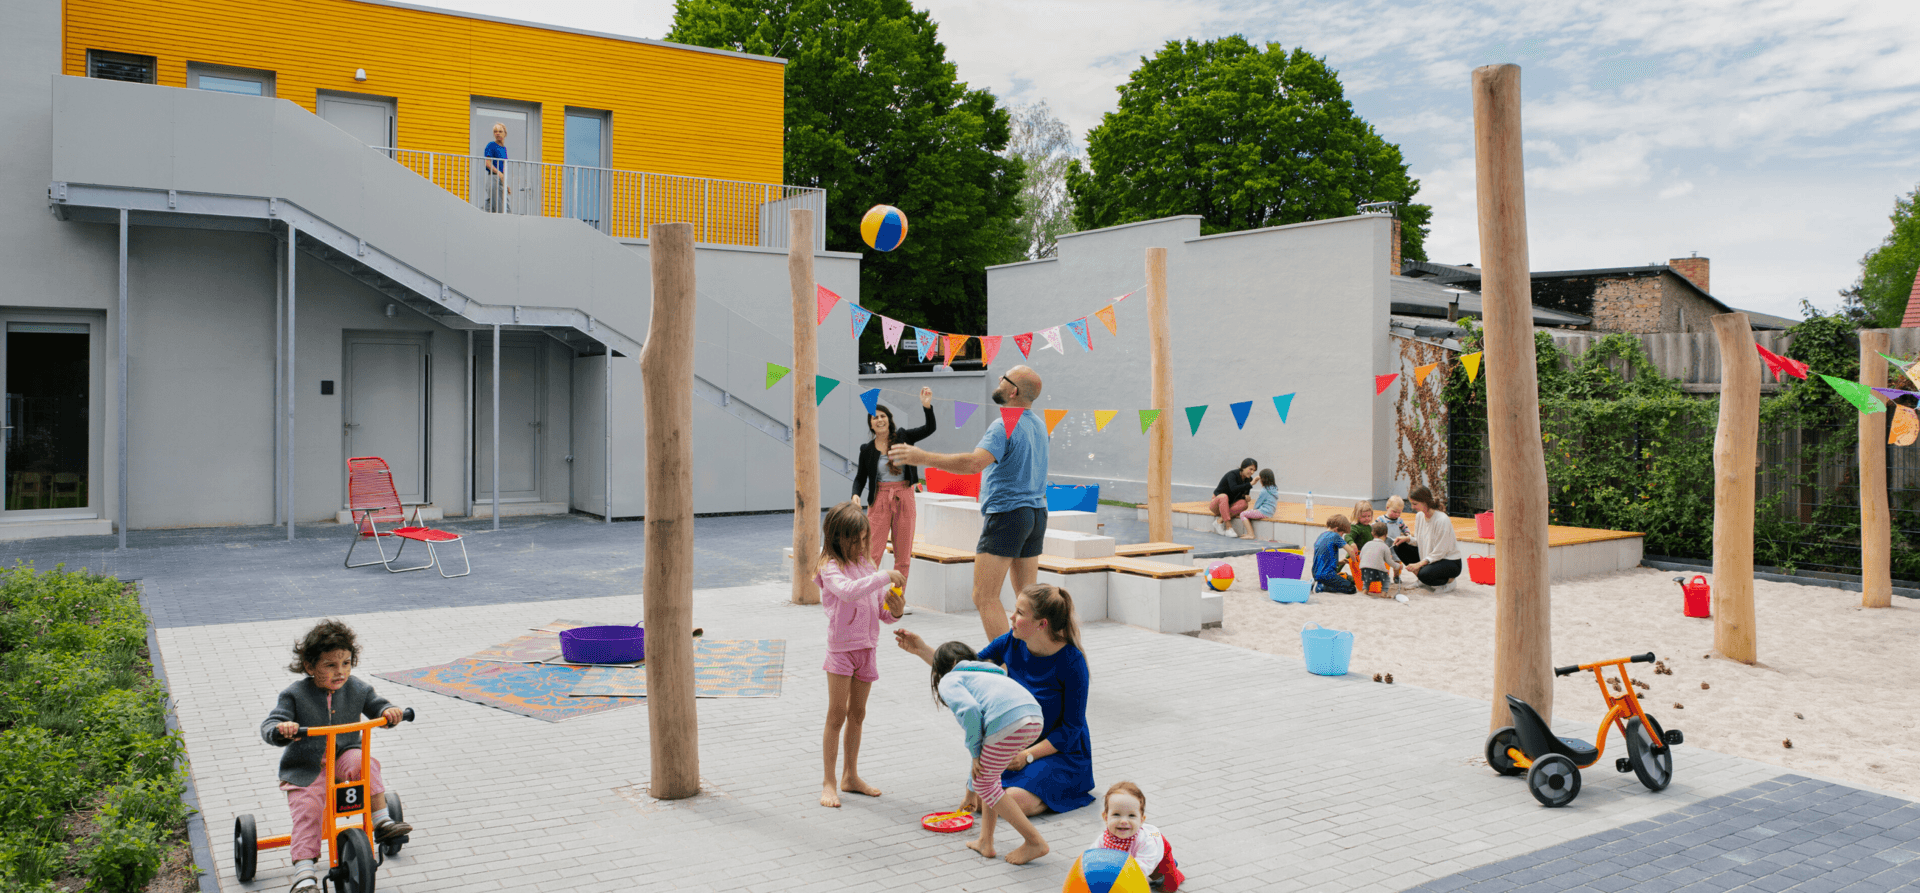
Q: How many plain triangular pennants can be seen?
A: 14